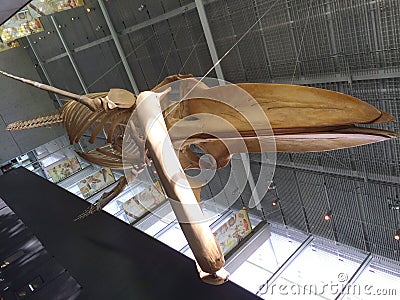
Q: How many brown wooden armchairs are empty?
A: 0